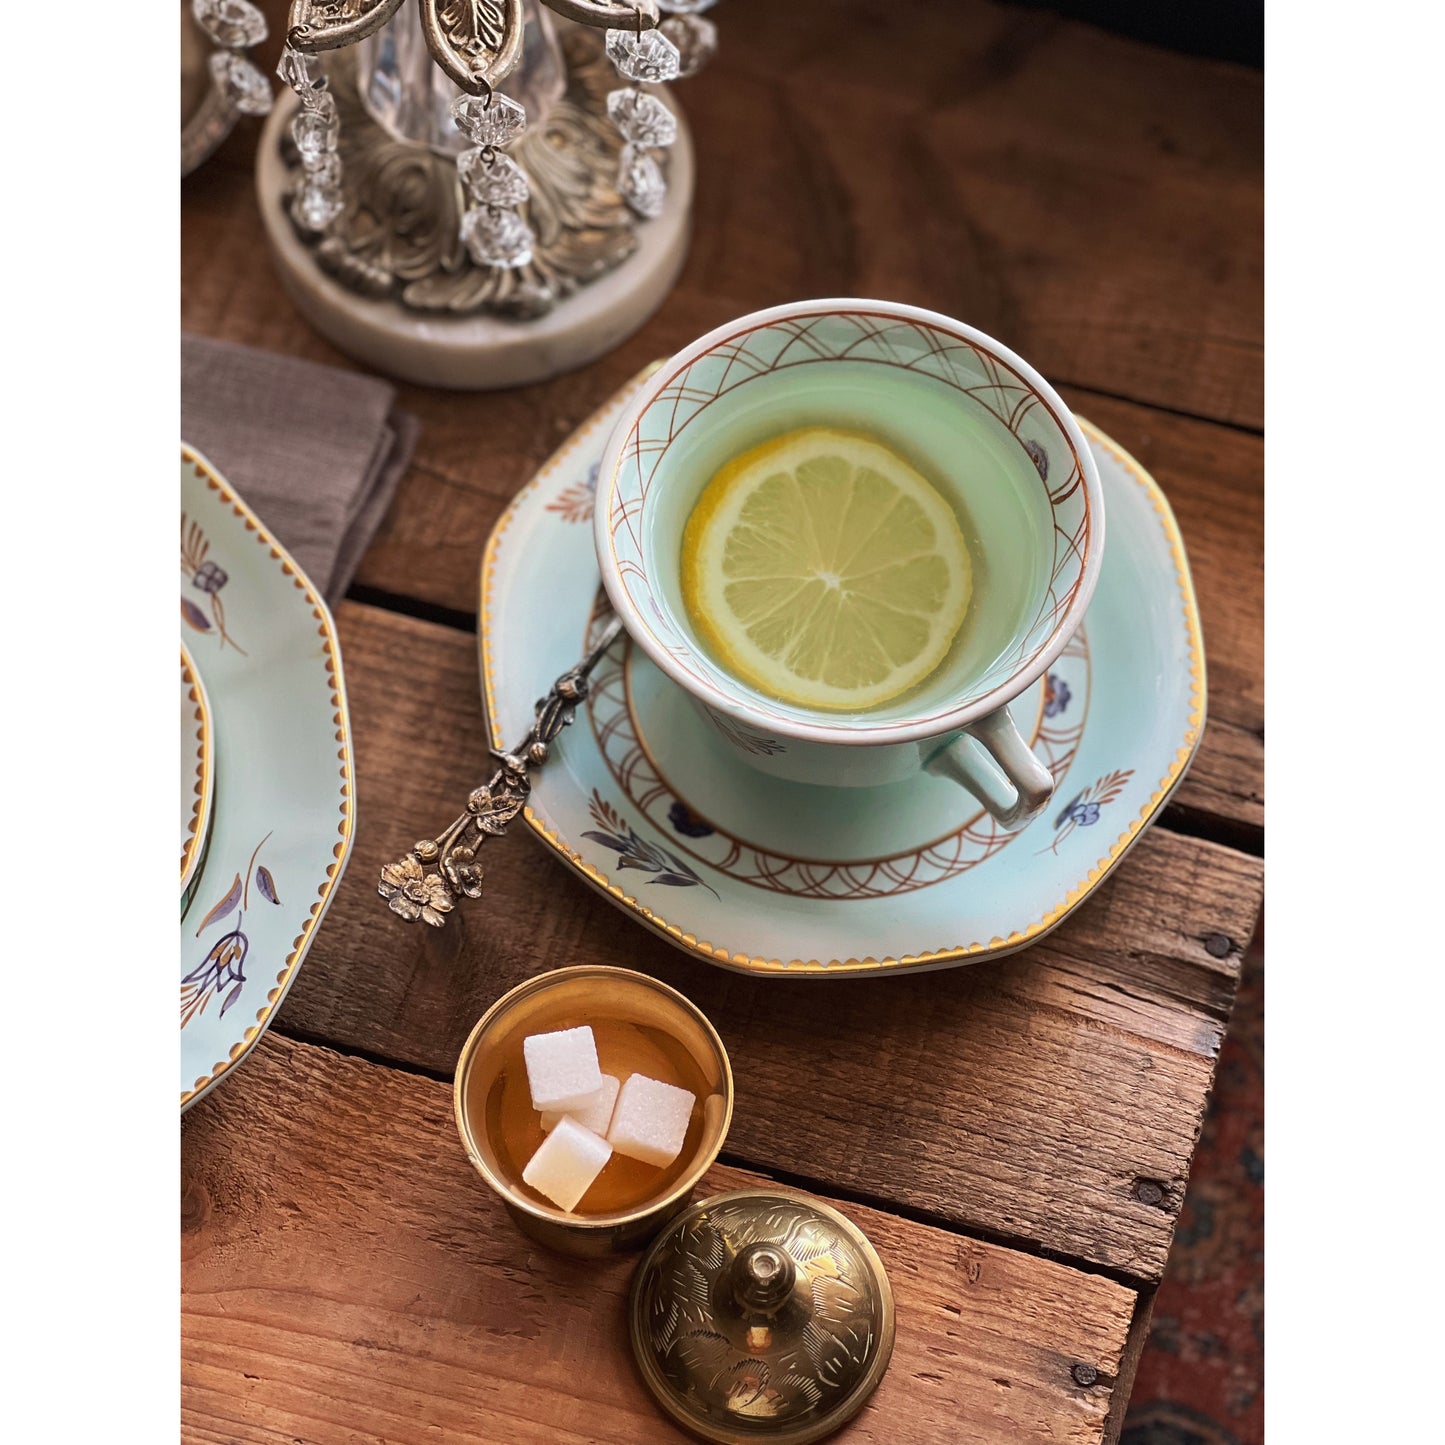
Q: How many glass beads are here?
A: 13